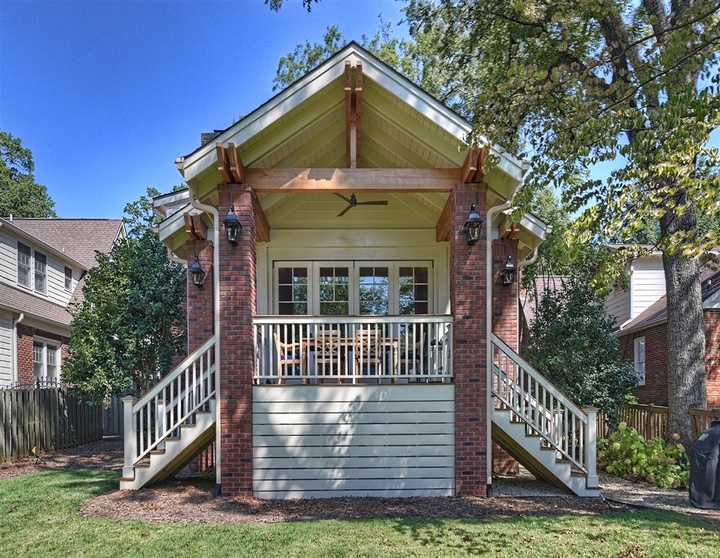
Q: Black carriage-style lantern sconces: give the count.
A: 4